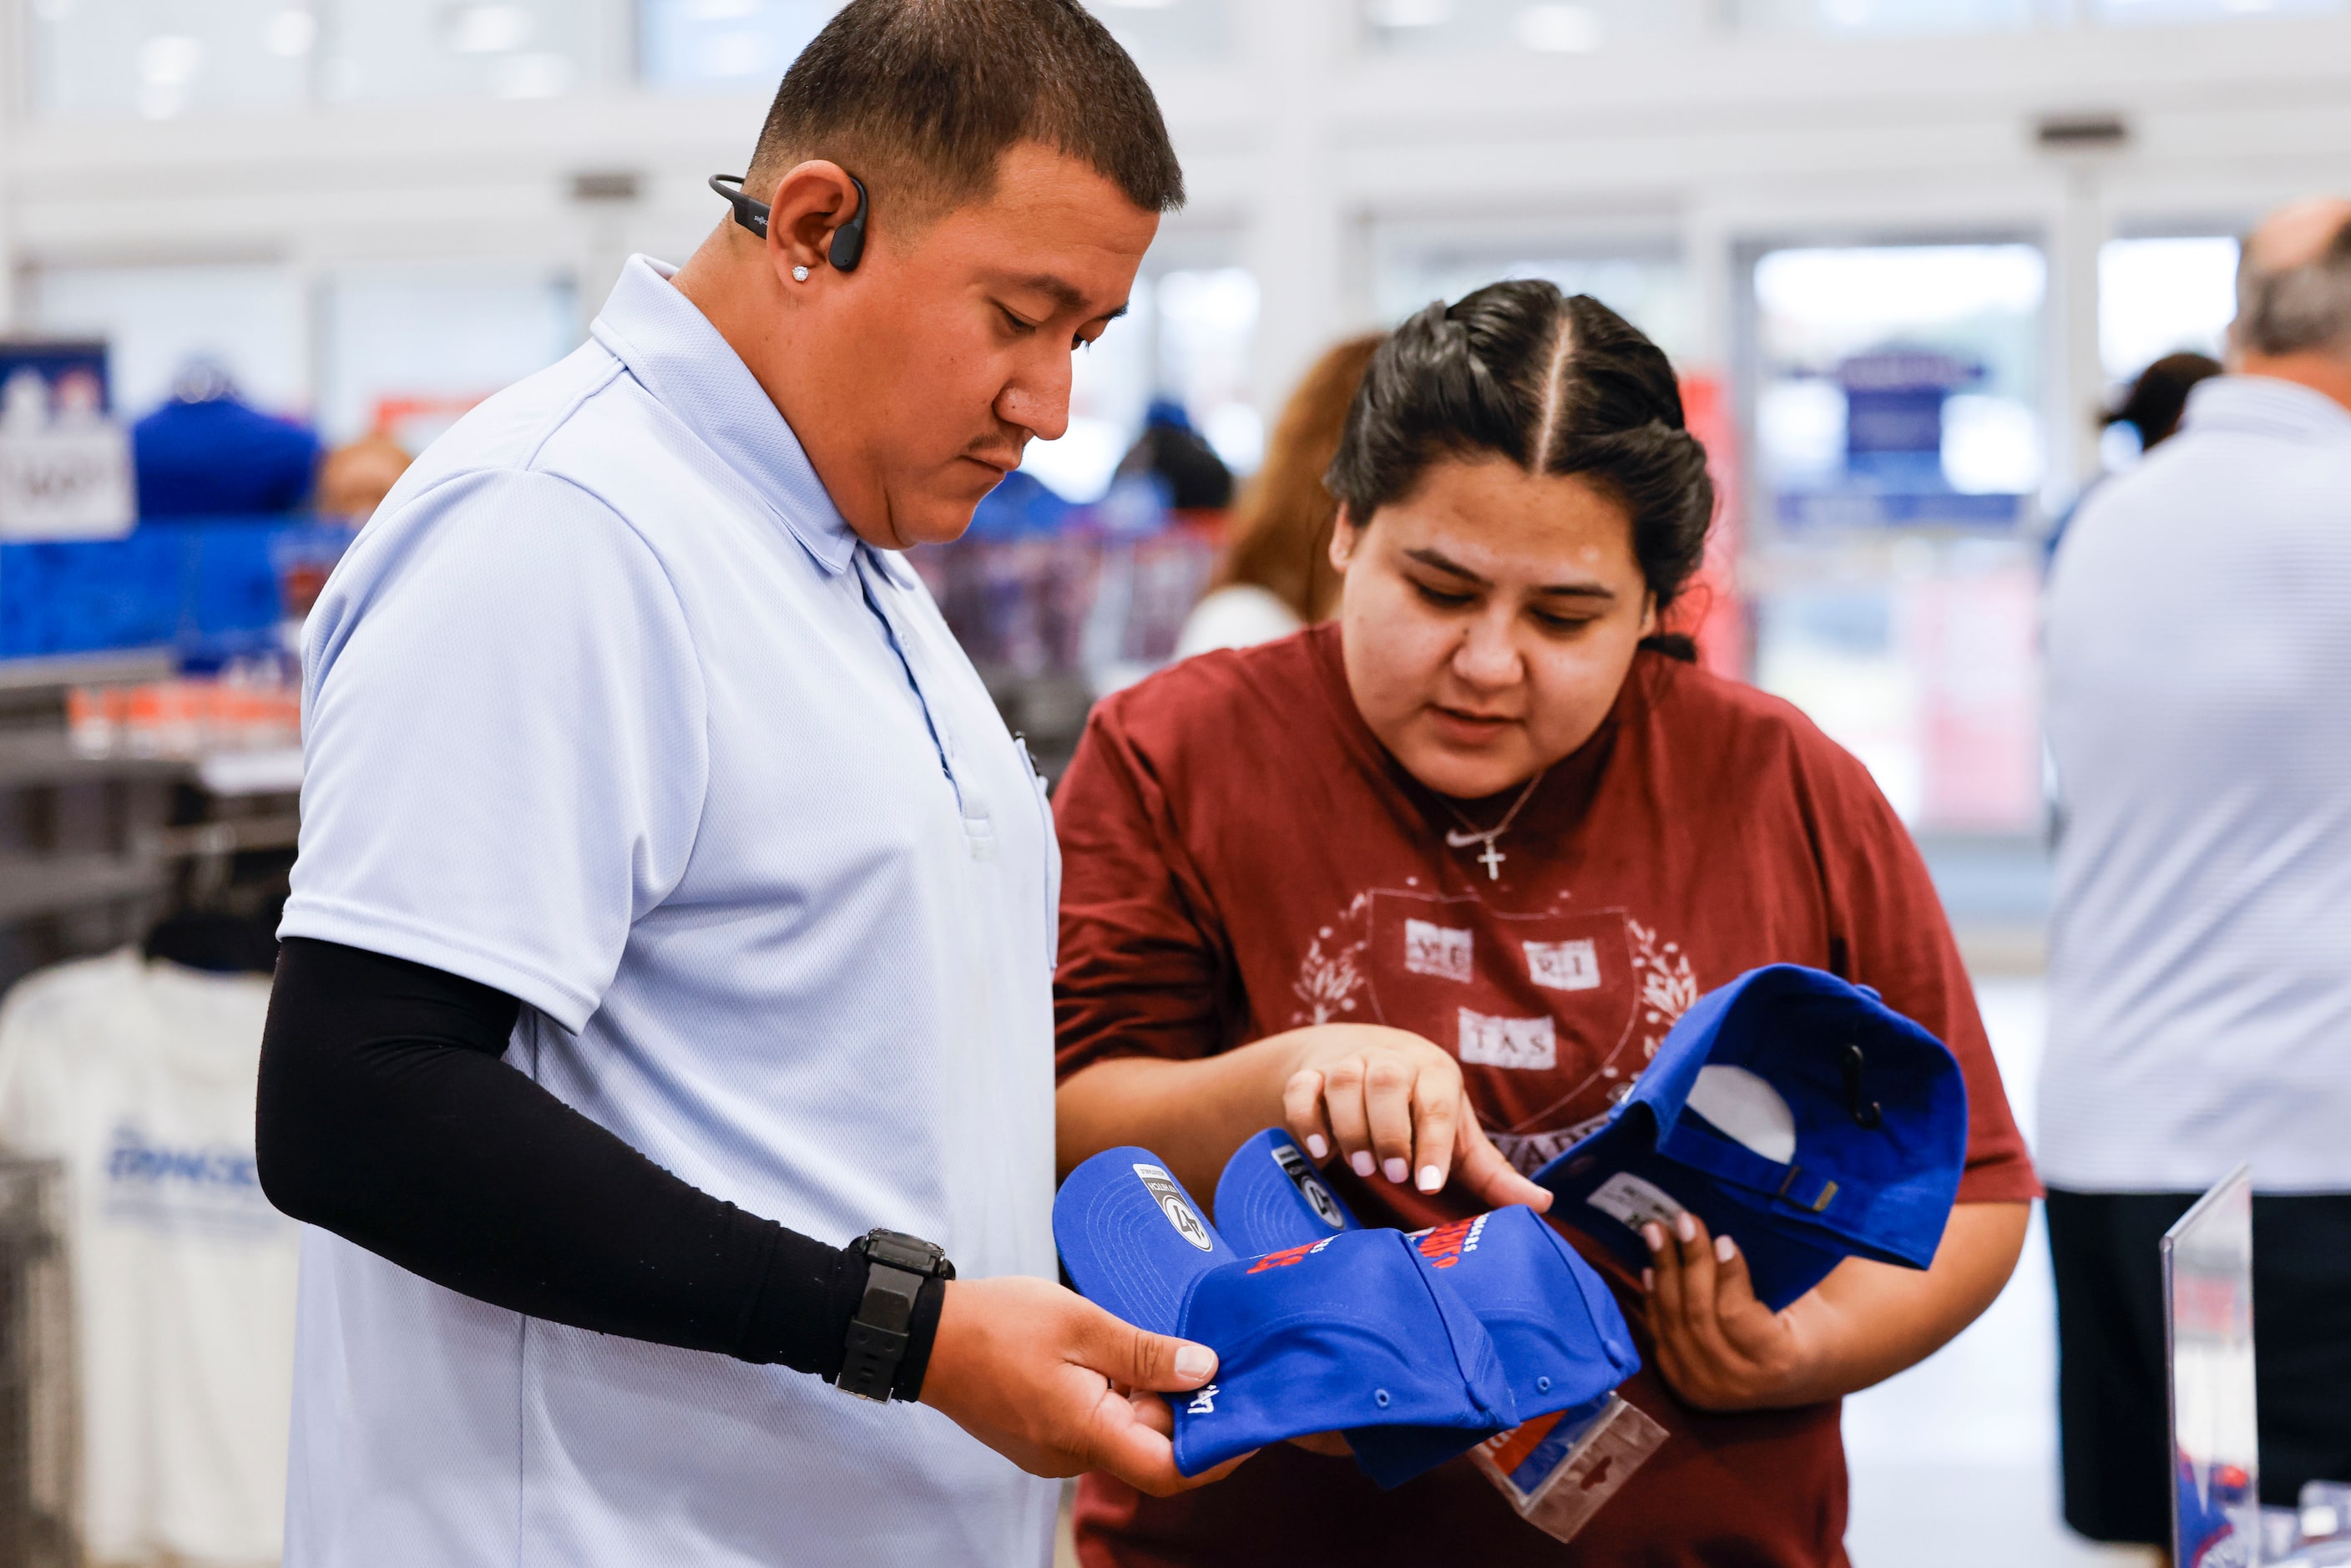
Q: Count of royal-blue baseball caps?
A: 3